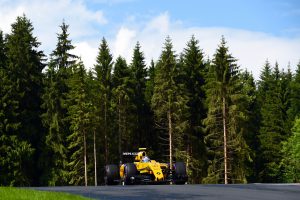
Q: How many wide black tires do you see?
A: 3